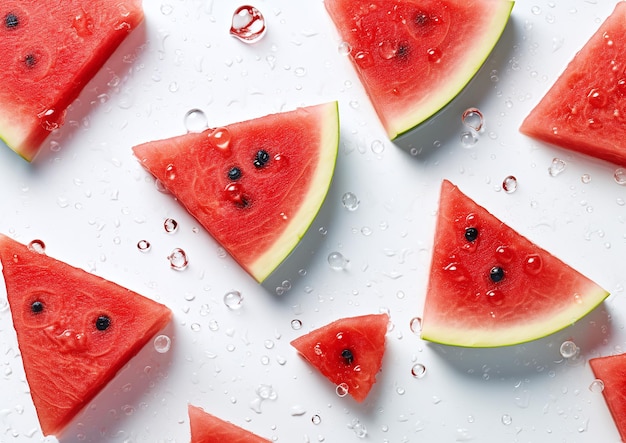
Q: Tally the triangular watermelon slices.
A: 9